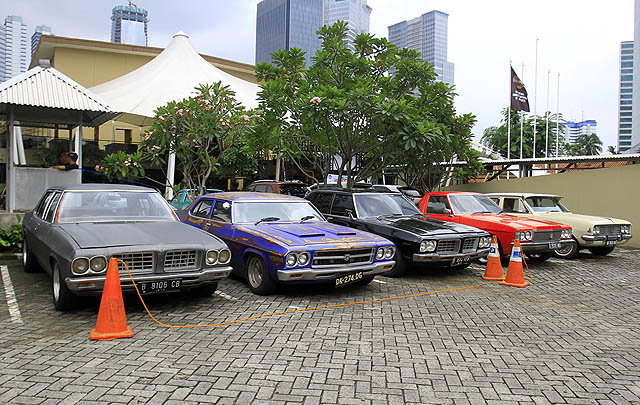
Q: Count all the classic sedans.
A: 5